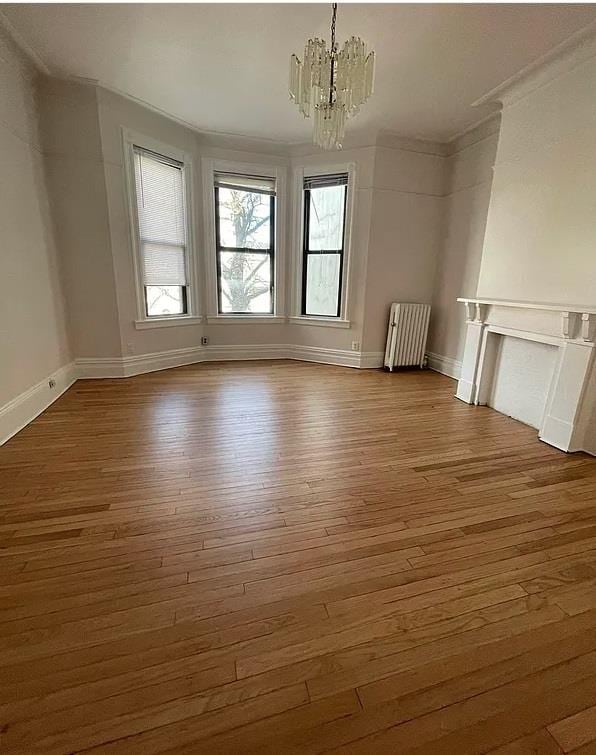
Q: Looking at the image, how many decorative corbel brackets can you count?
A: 4